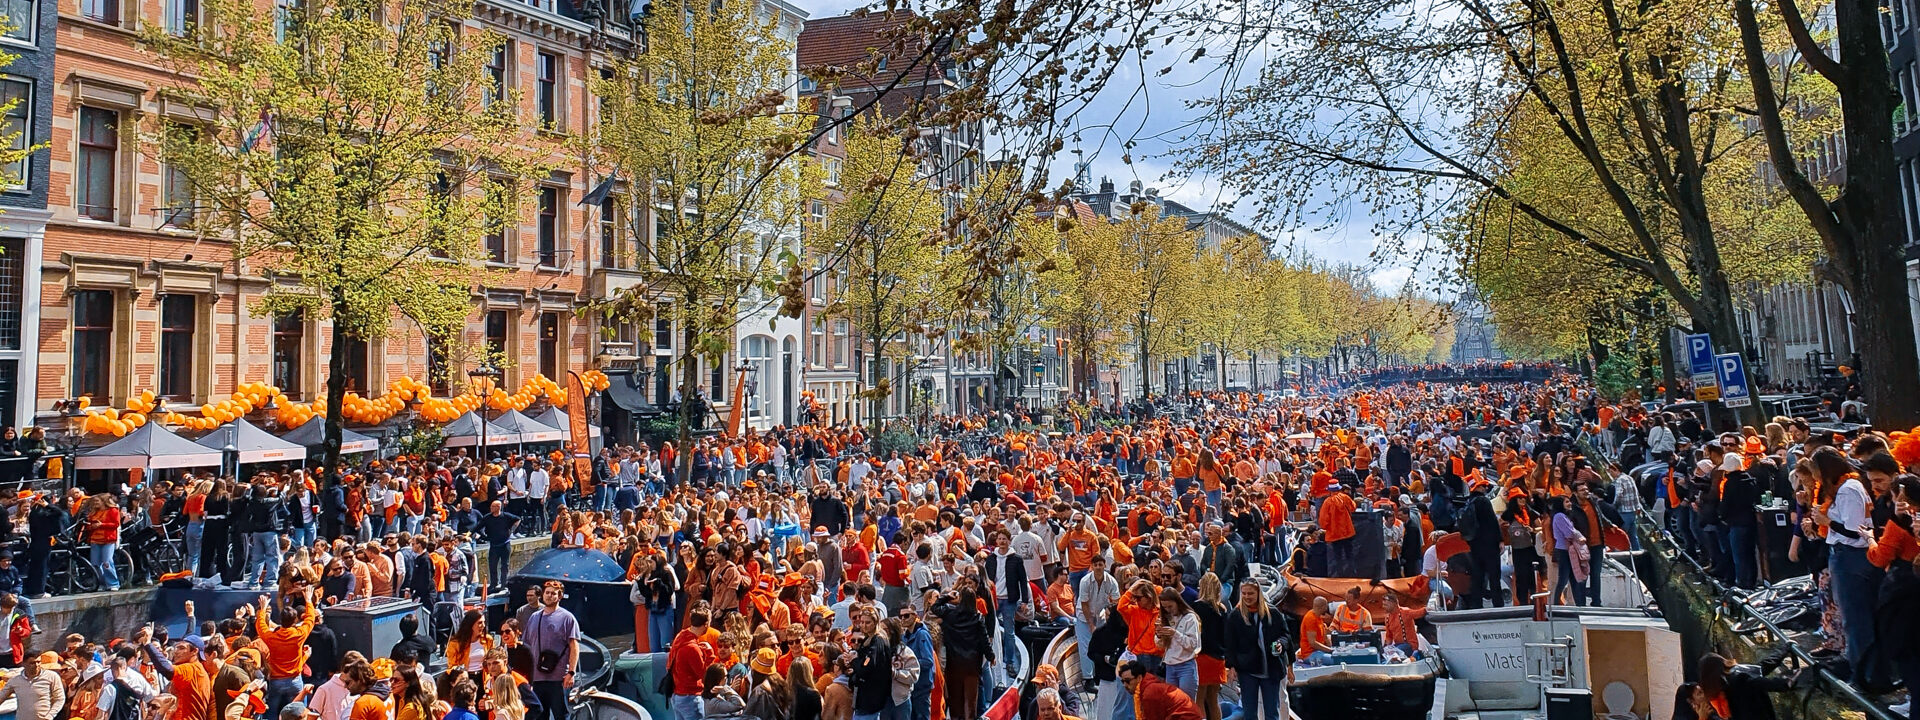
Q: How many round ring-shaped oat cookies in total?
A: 0